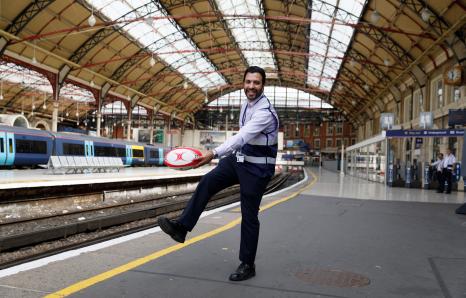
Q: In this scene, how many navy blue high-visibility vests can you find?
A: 1